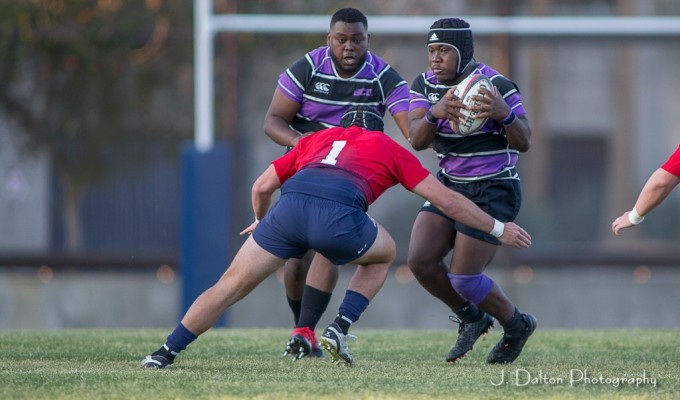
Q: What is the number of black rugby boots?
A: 2